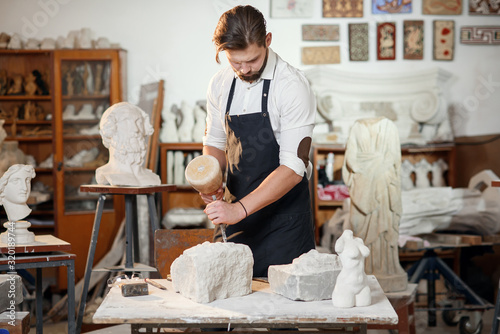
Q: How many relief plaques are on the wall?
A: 12